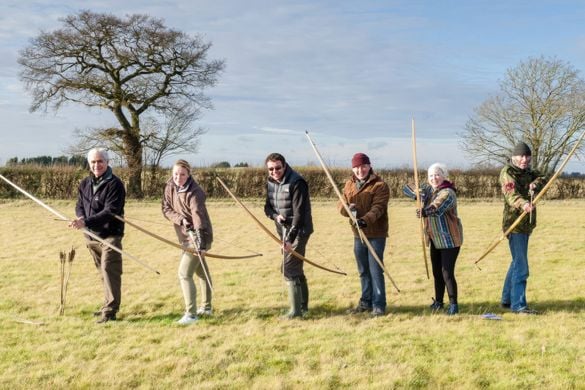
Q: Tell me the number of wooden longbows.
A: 6